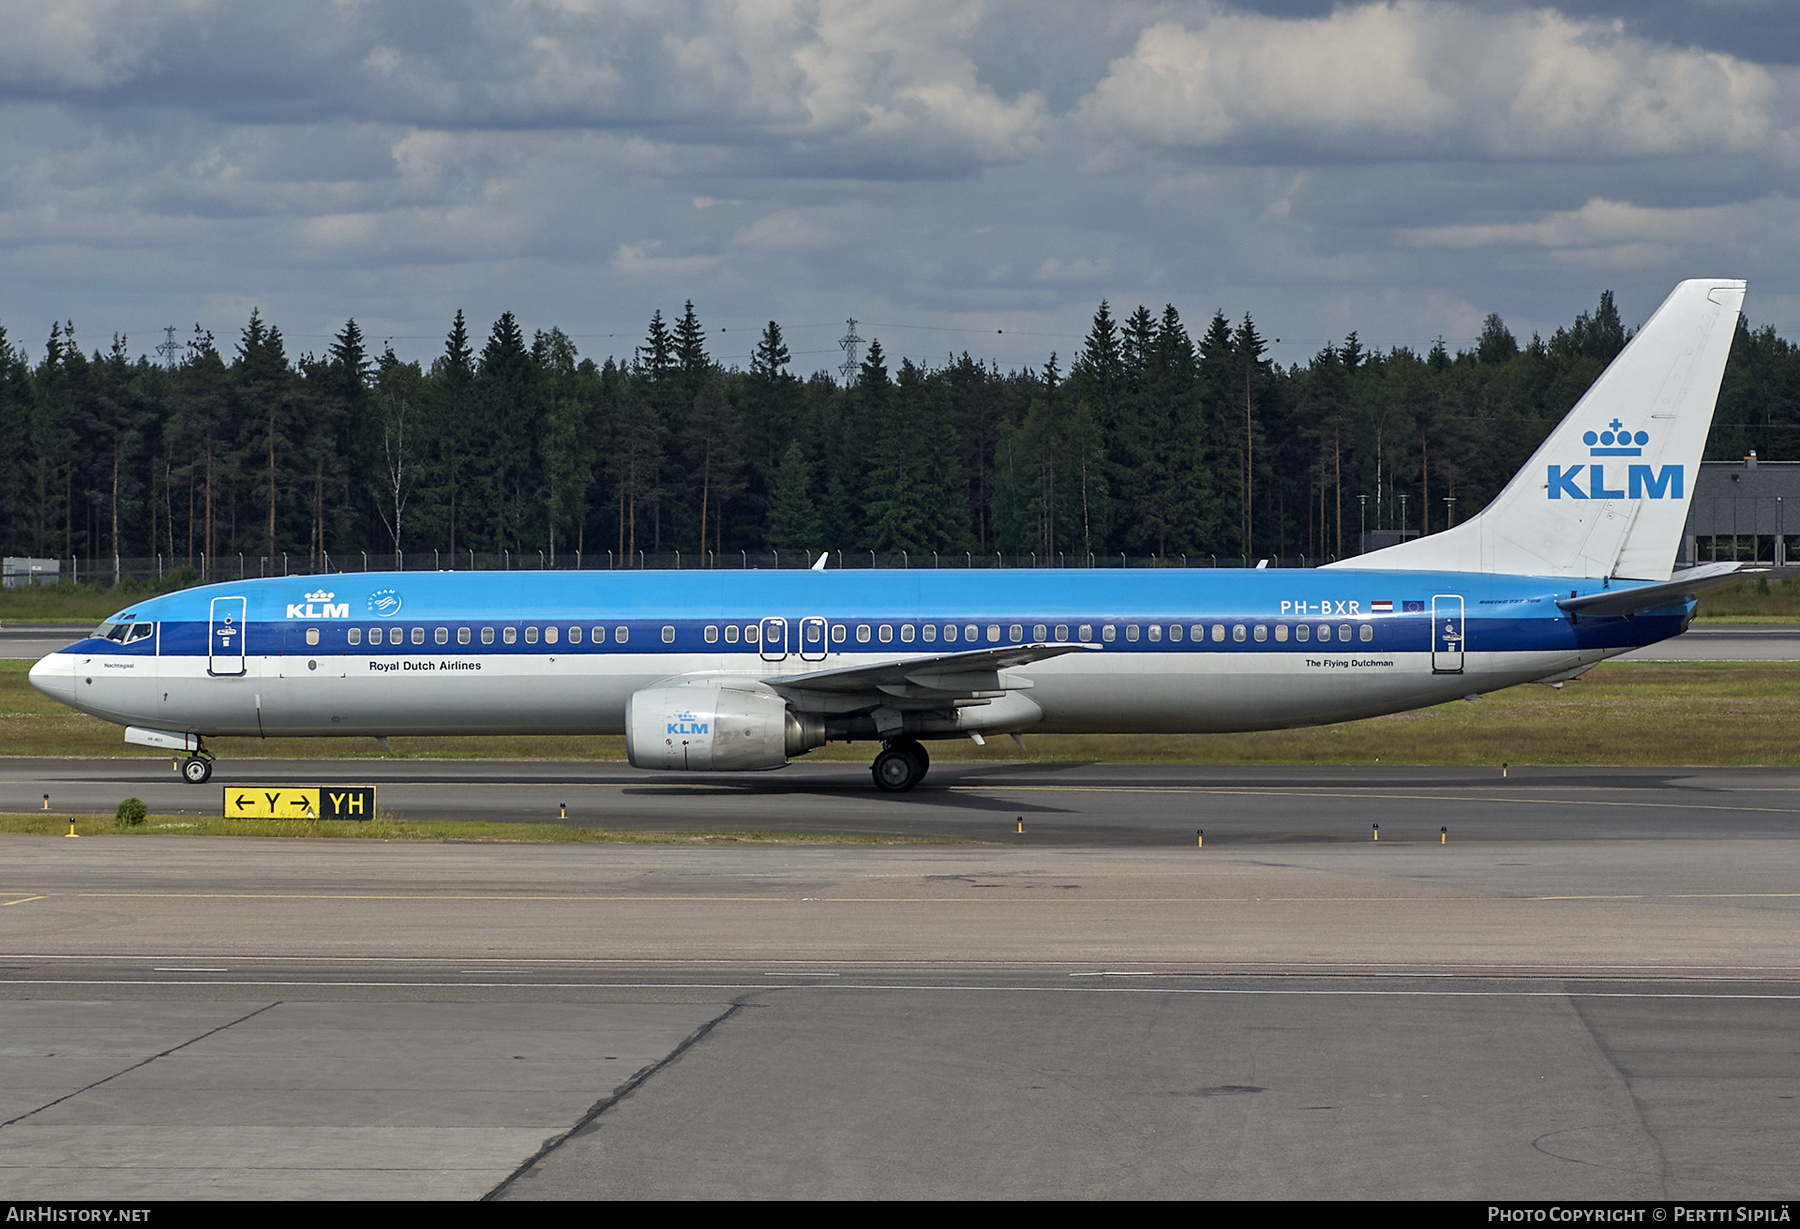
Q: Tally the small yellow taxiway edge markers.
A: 9